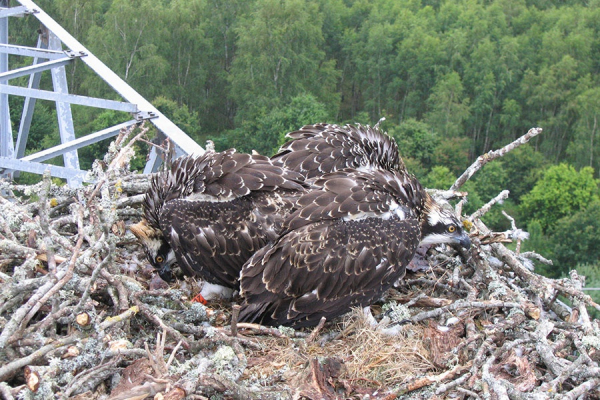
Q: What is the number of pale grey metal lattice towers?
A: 1